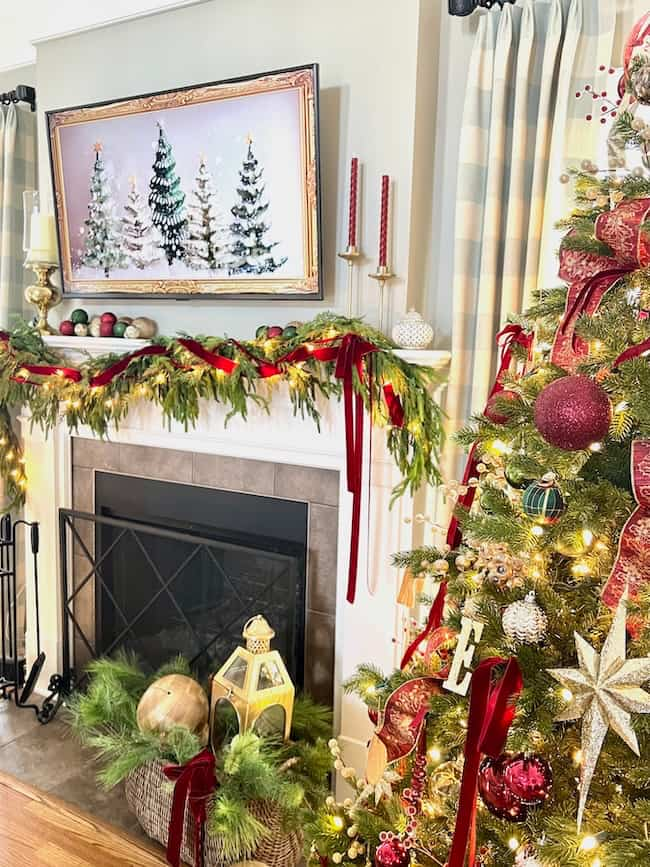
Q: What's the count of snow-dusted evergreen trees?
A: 5